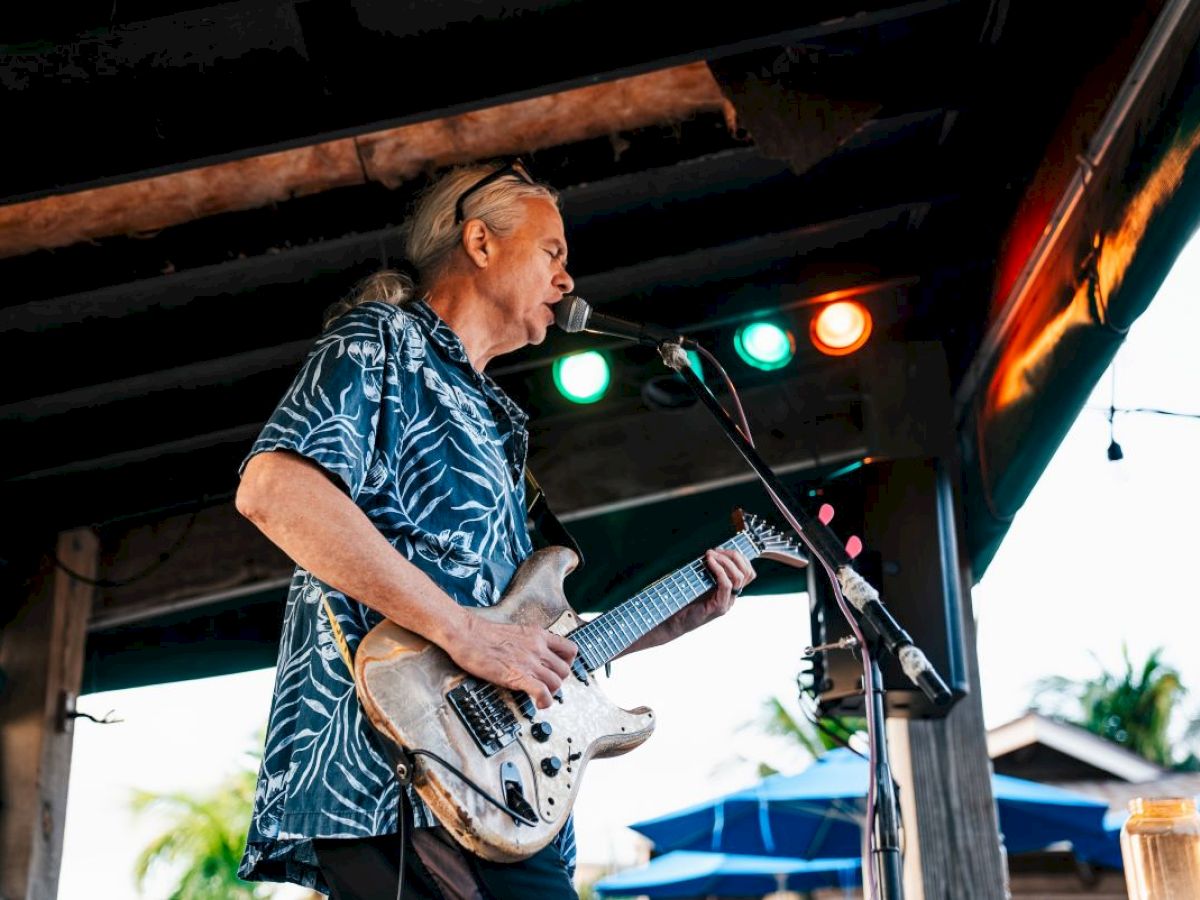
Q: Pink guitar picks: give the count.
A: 2